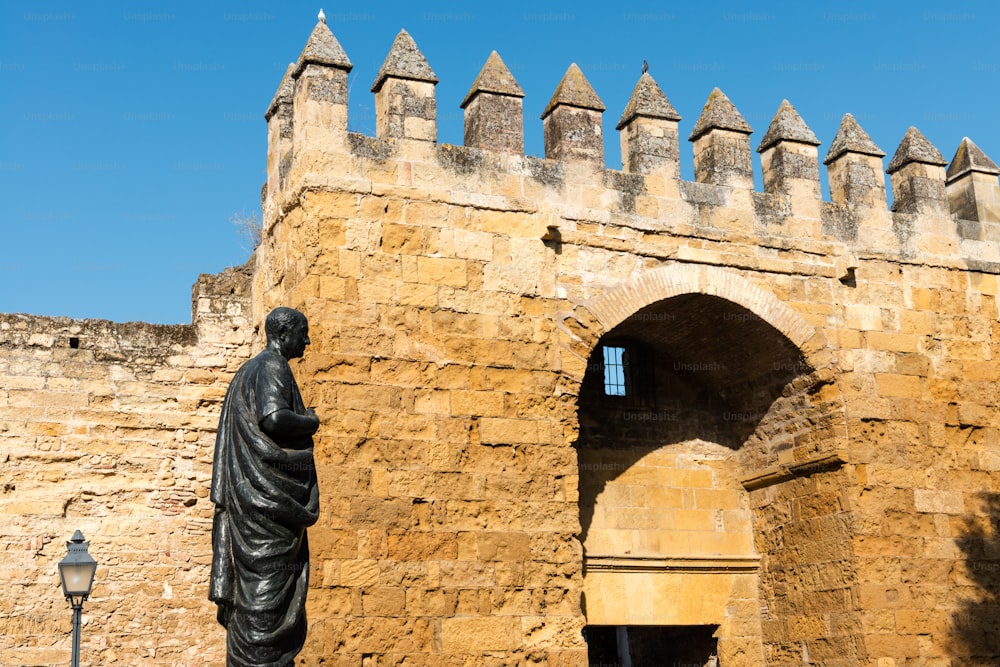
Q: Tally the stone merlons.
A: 11